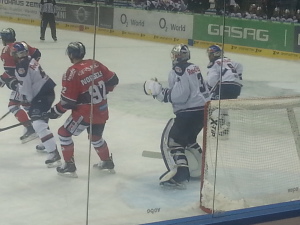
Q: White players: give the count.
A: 3